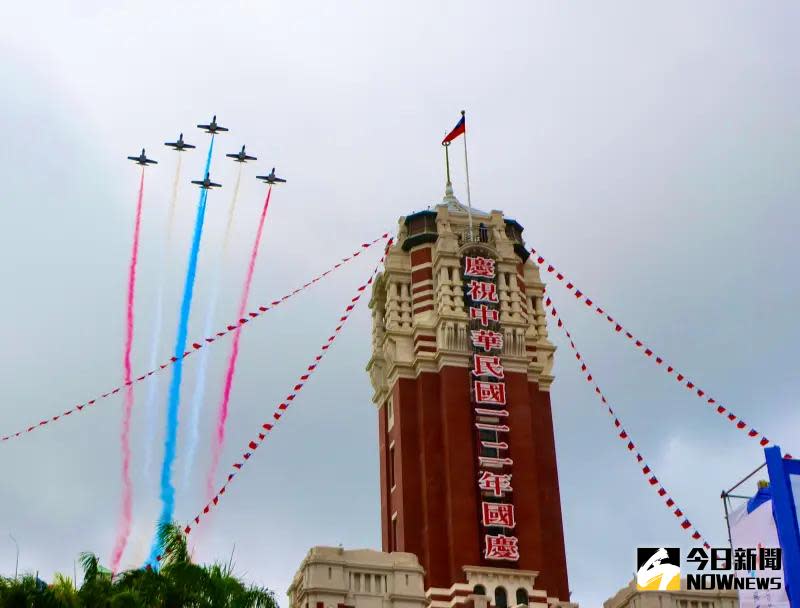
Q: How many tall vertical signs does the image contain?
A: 1